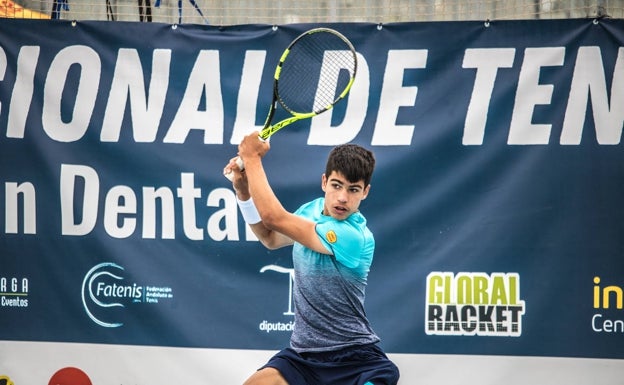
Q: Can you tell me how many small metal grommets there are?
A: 6